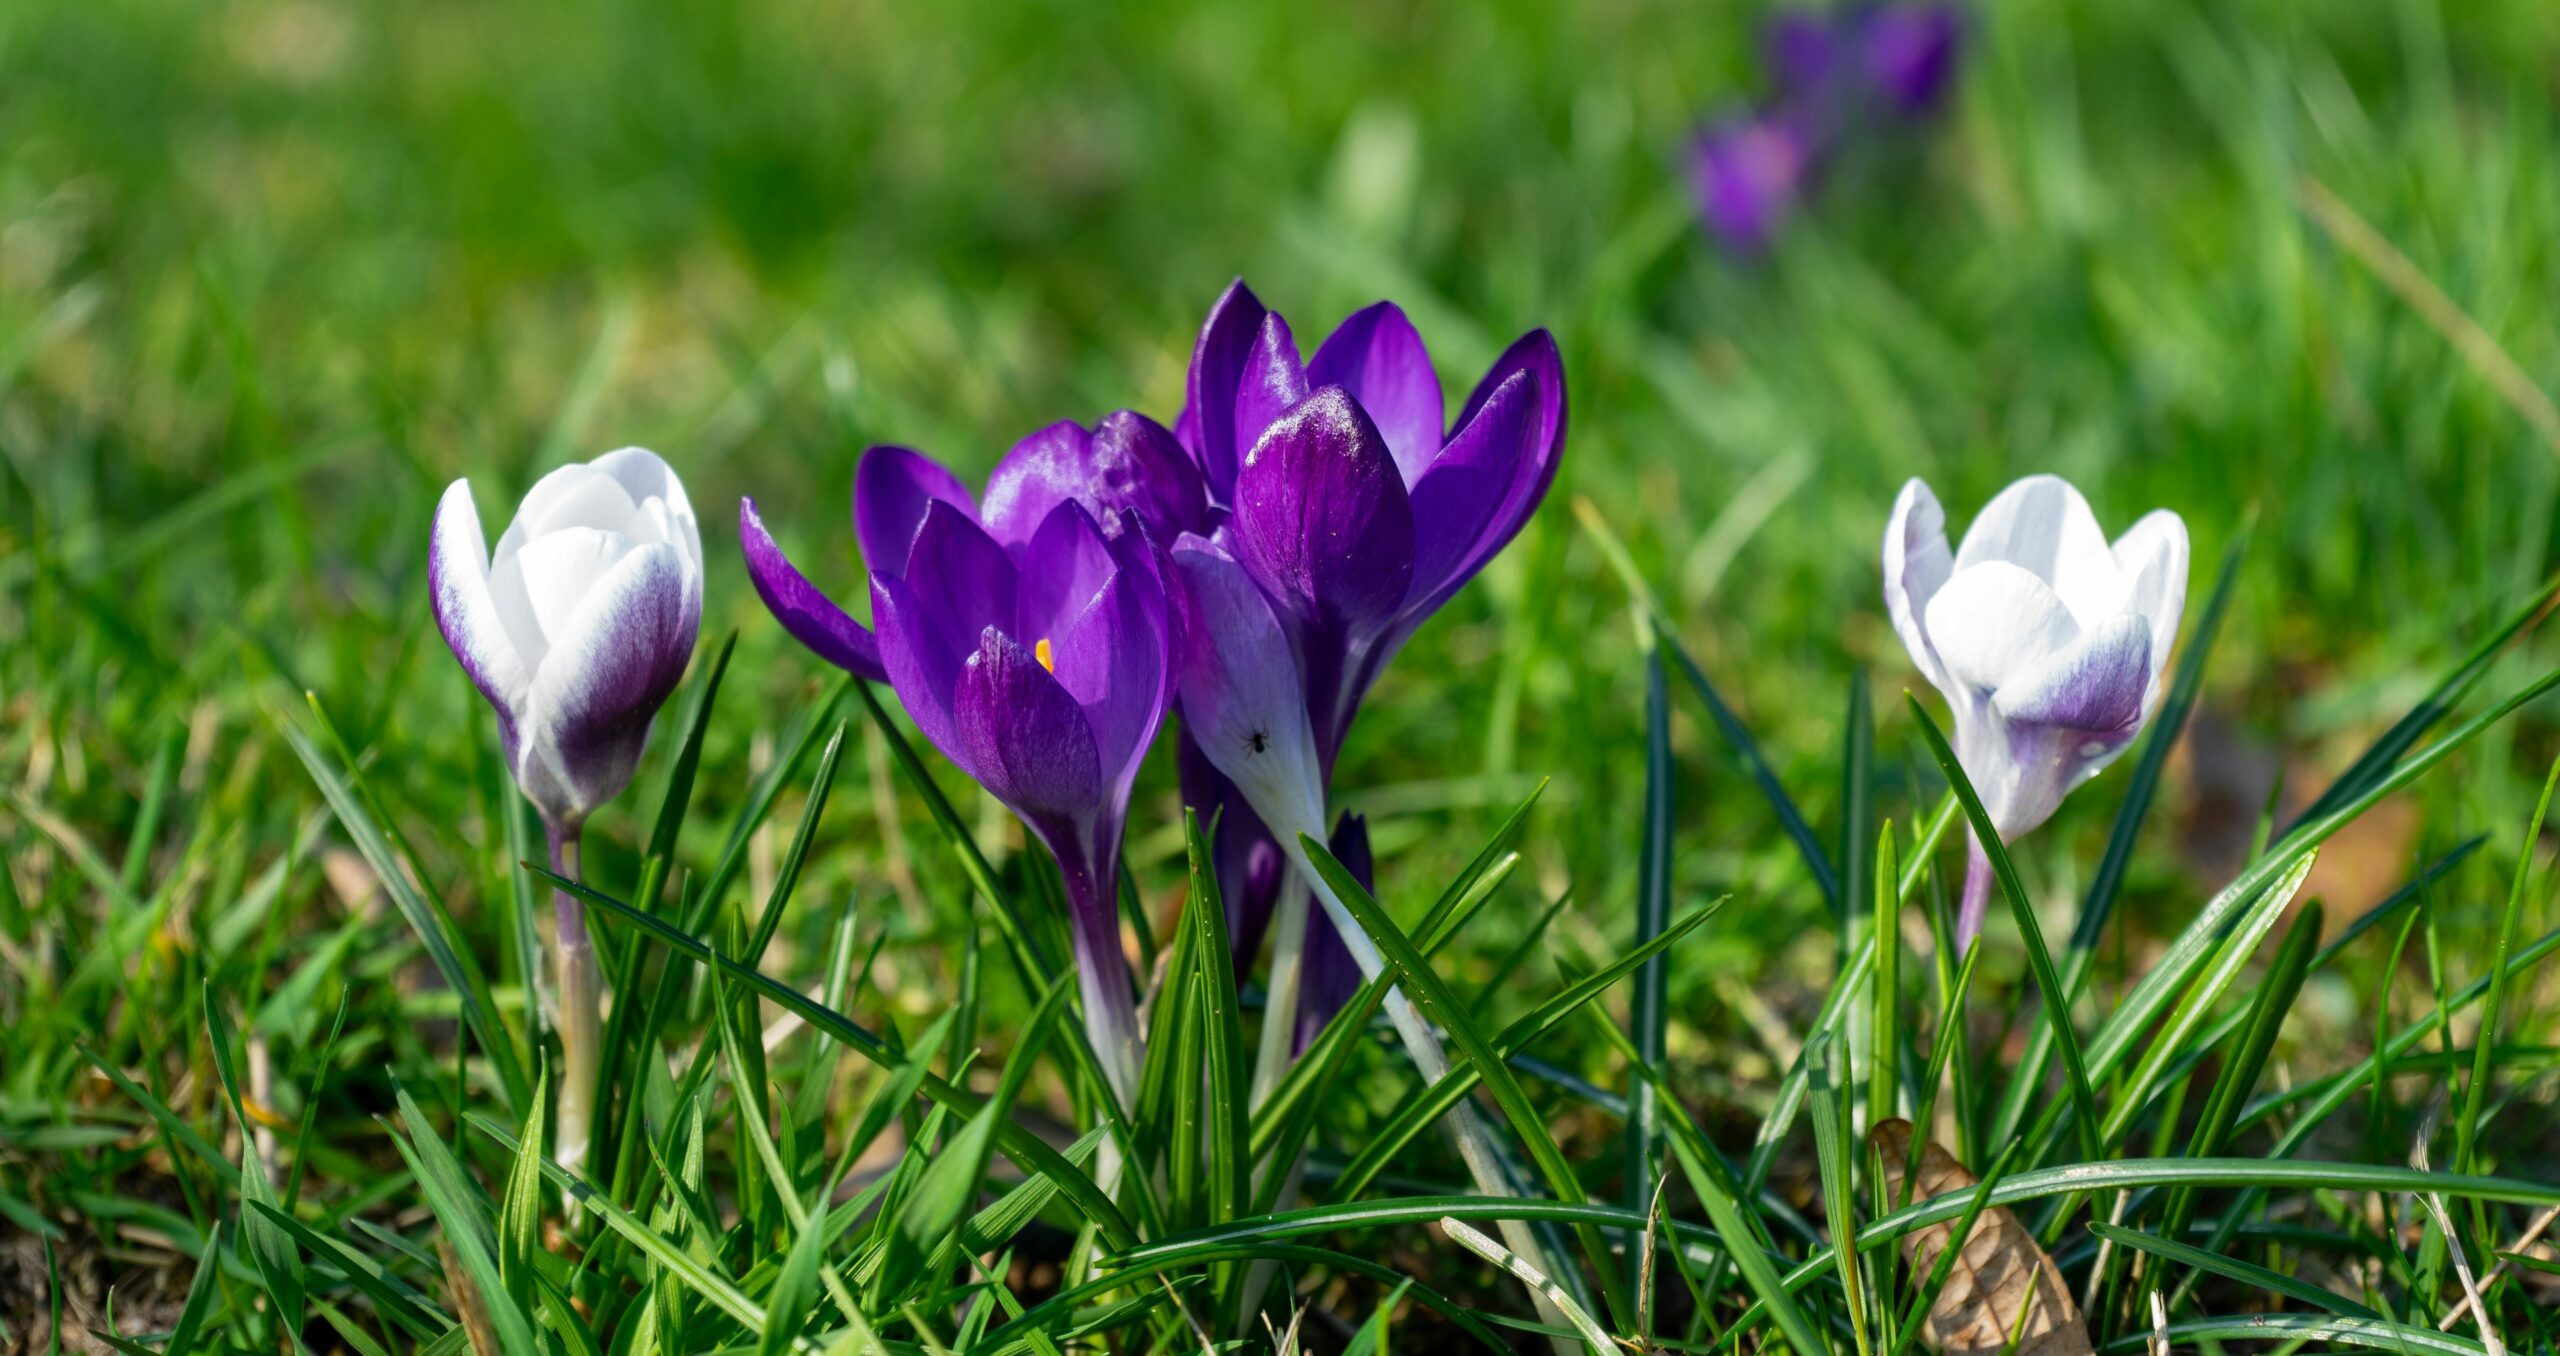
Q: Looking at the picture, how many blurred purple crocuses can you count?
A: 3